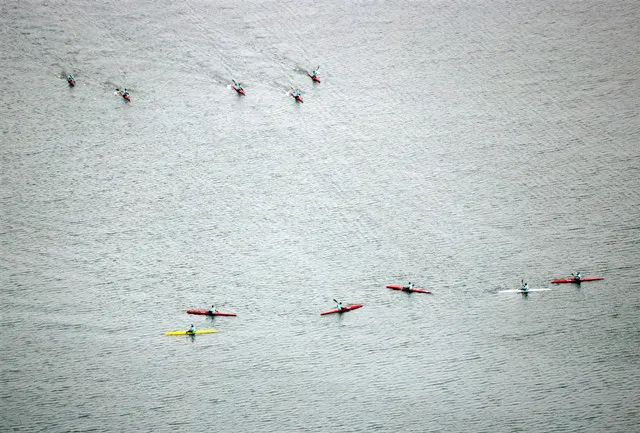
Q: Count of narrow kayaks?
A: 11